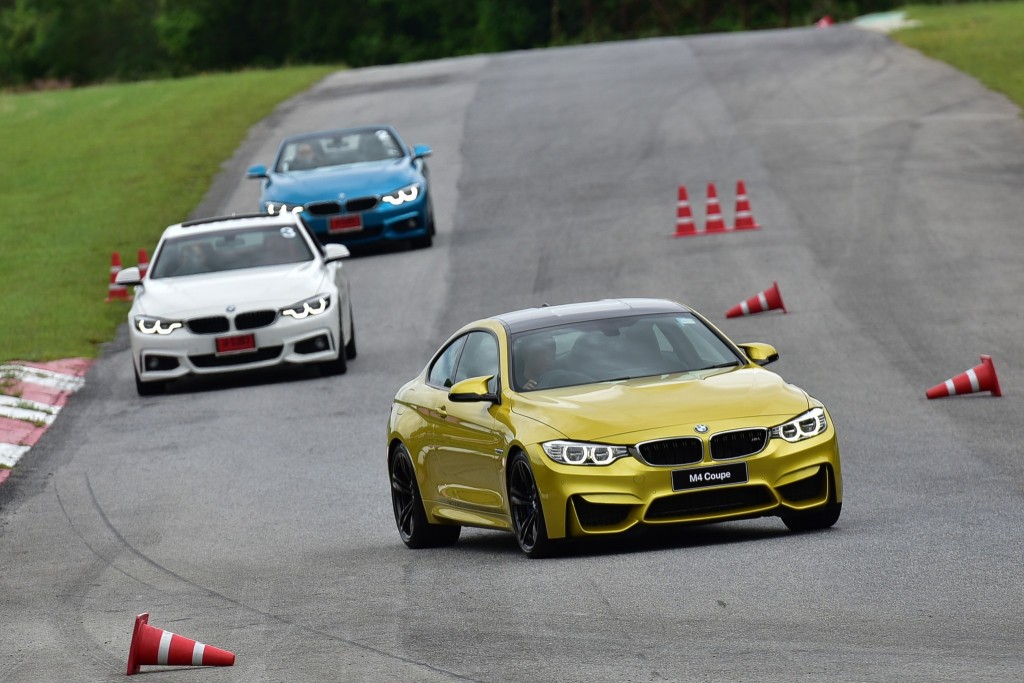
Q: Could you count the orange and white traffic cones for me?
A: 8